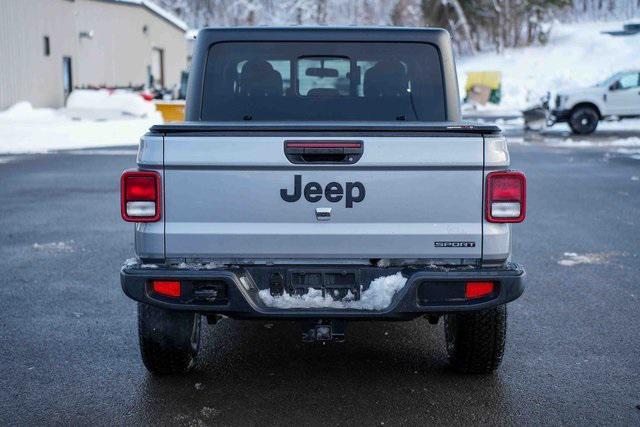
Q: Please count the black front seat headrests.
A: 2